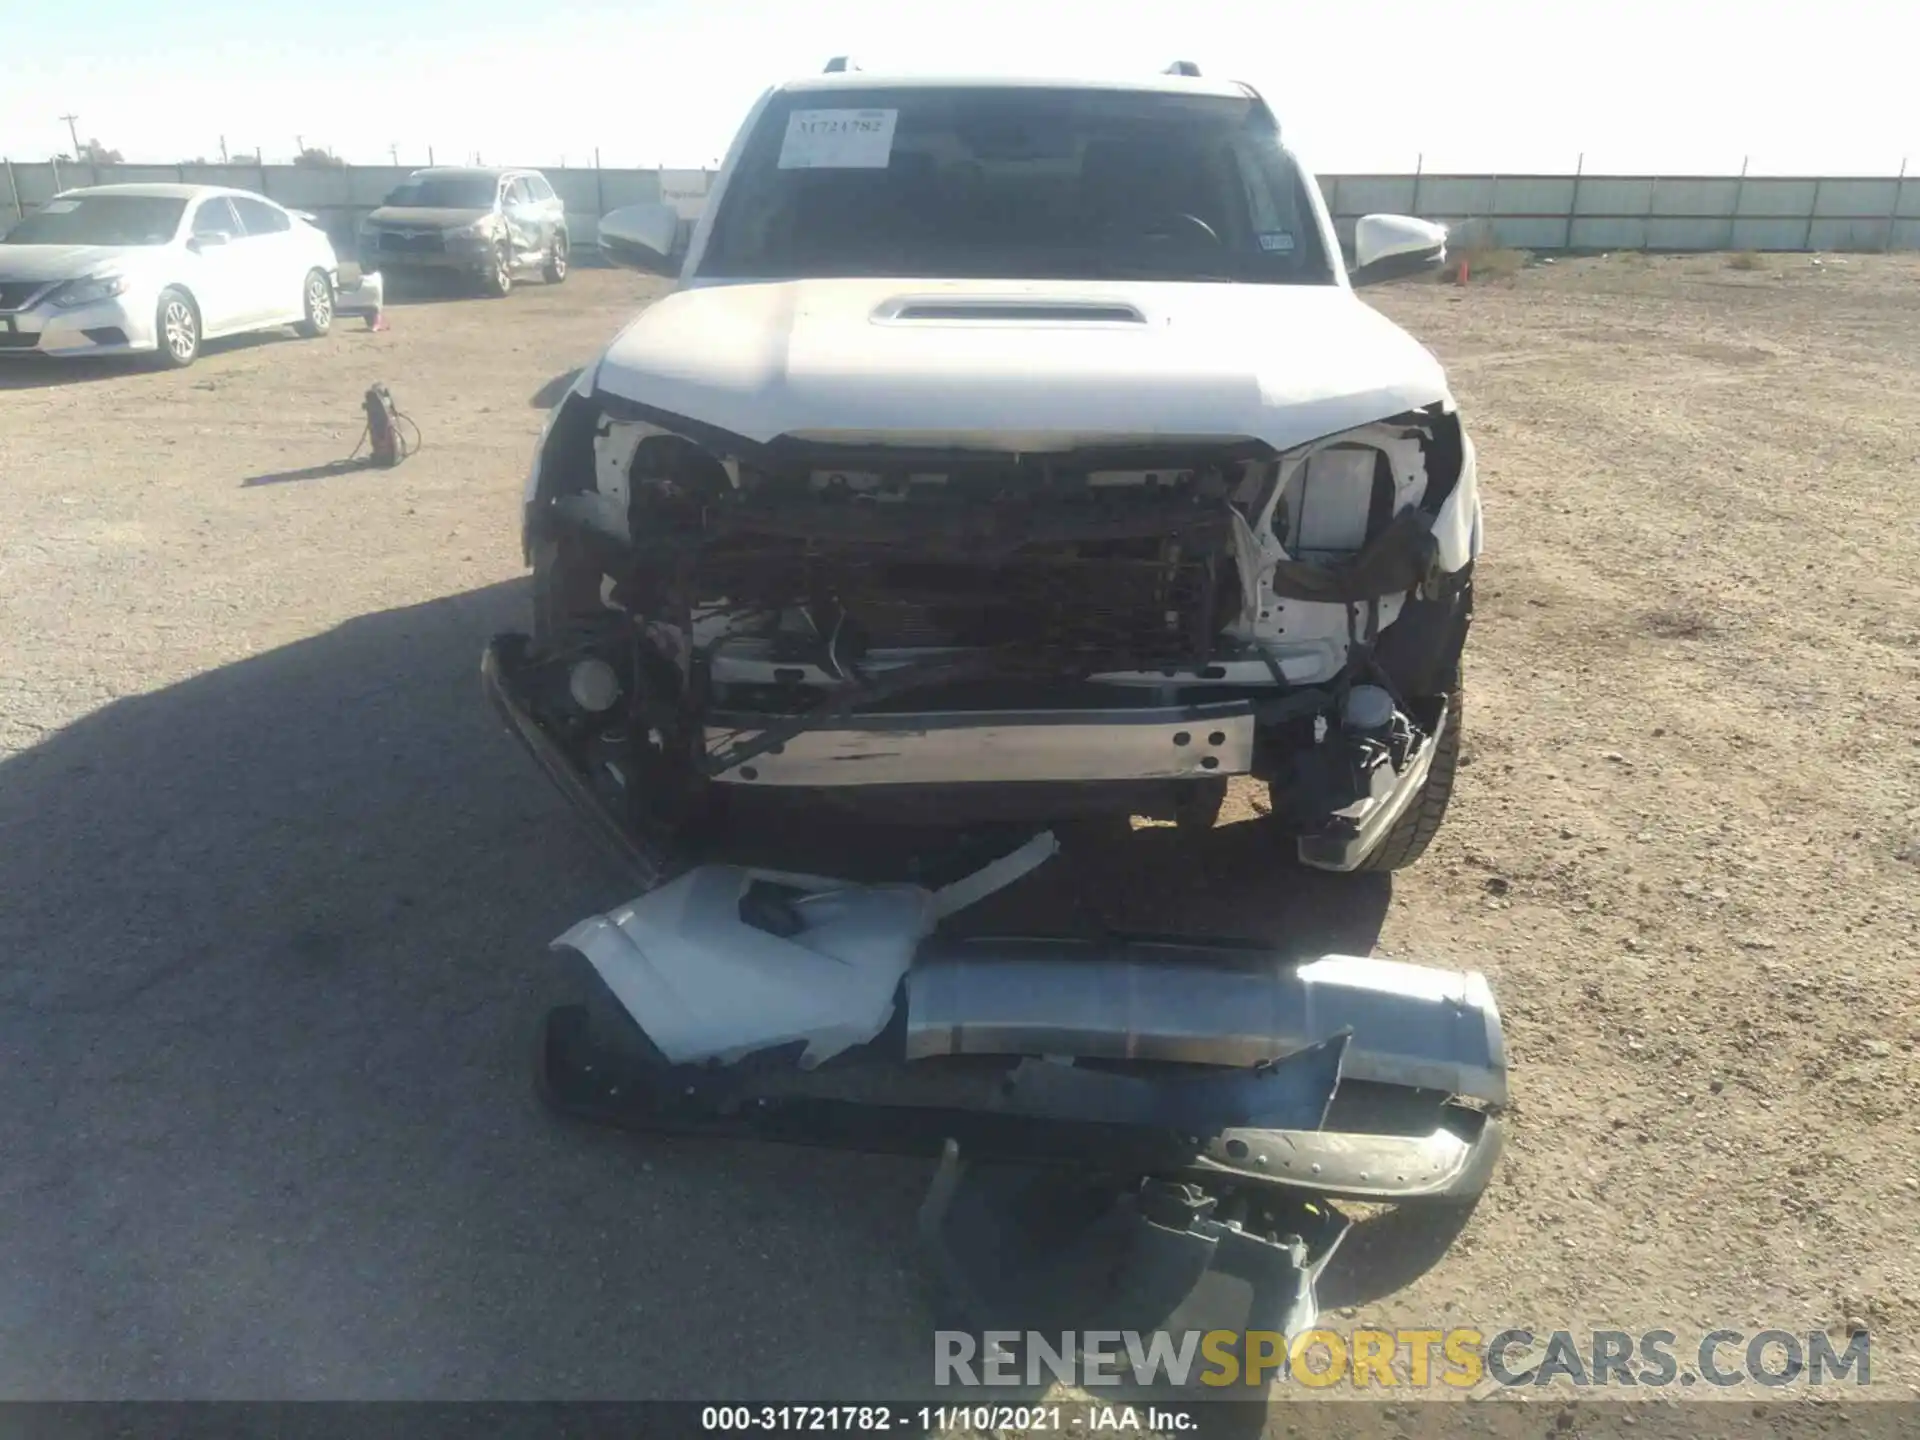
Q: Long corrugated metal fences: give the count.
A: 1